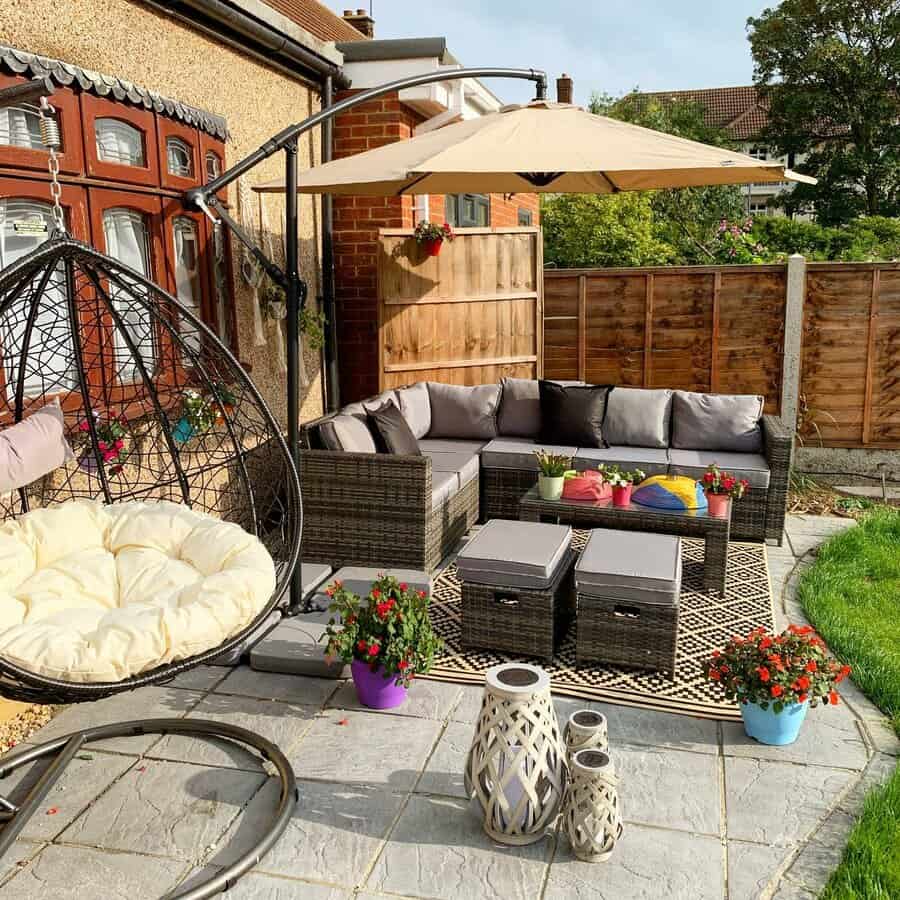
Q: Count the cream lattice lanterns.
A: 3